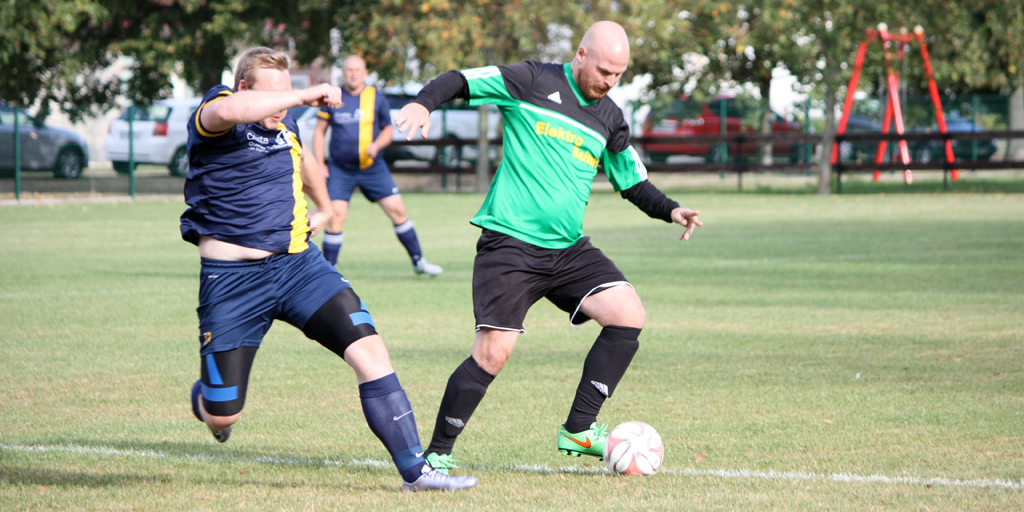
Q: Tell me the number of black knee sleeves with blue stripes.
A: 2